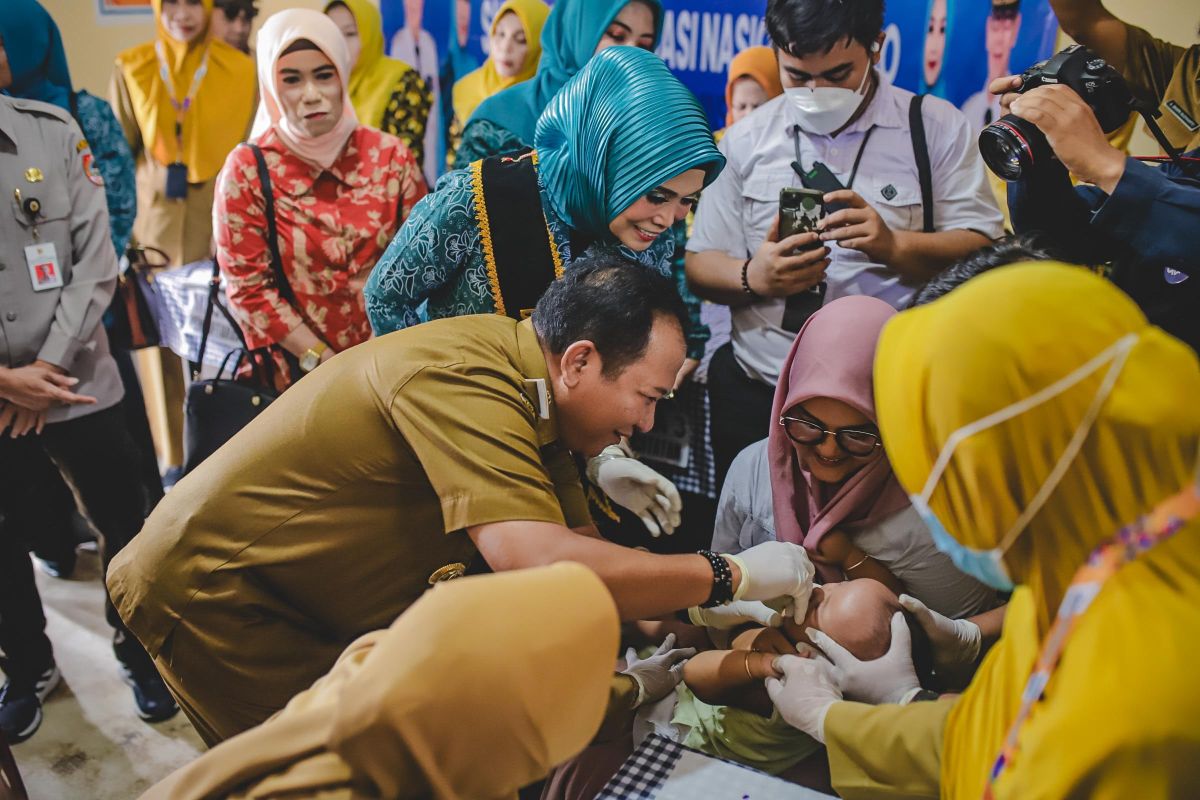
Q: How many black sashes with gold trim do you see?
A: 1